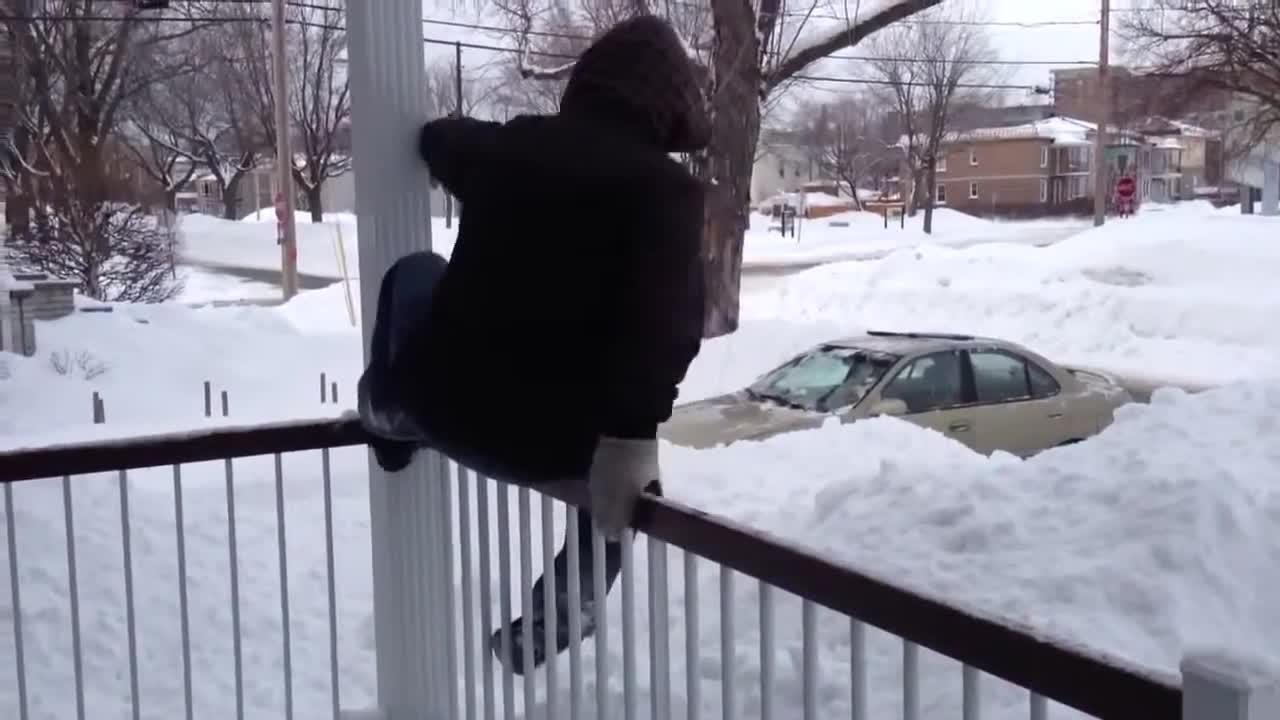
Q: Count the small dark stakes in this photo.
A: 6